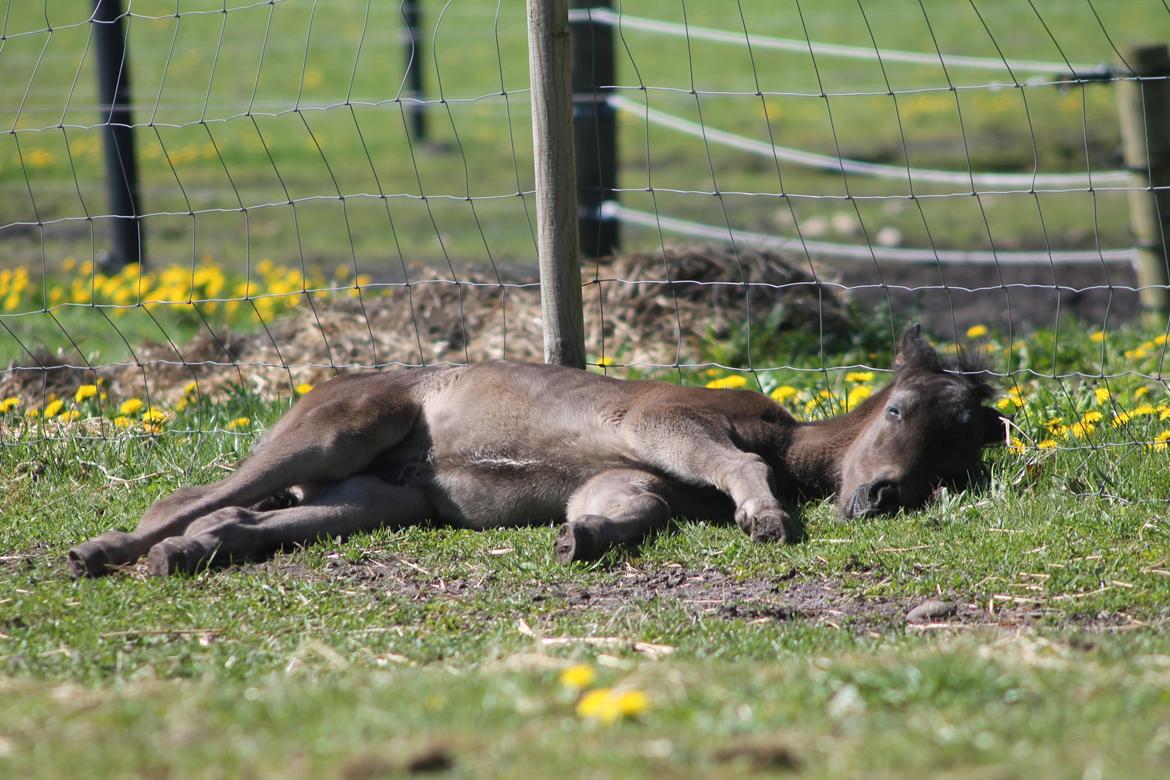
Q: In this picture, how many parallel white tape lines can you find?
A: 3